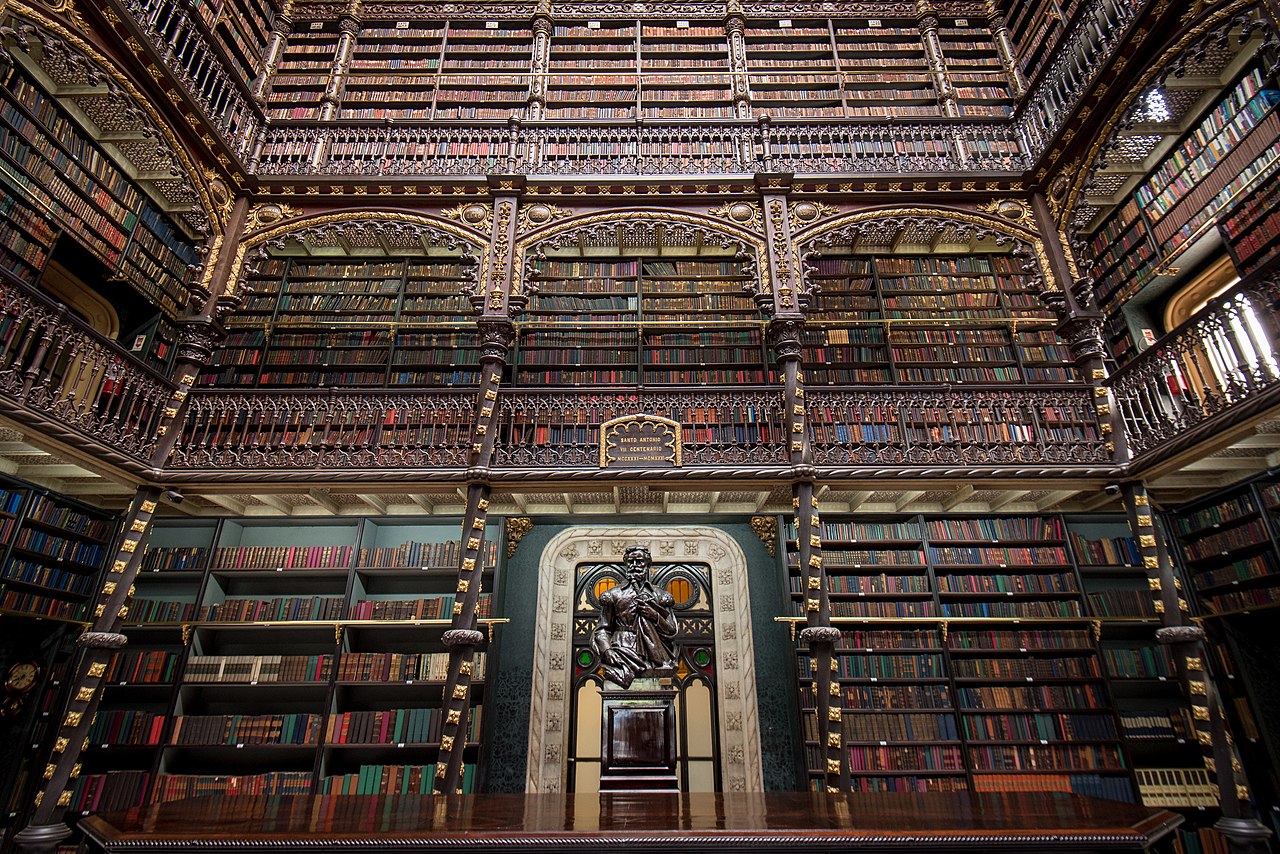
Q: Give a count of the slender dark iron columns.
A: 4